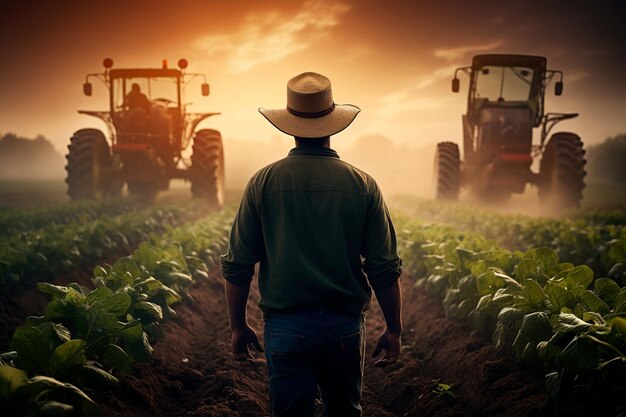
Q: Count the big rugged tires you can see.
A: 4